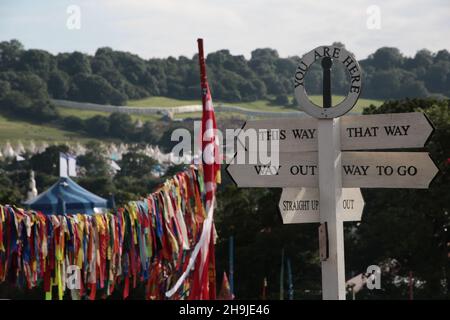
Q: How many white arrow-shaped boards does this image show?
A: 6